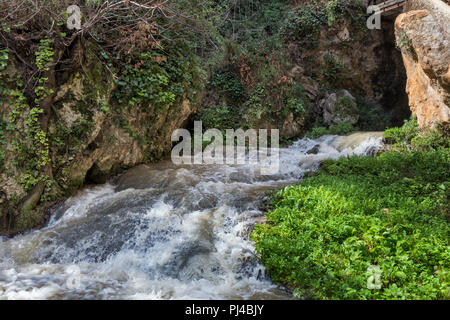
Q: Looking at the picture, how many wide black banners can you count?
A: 1